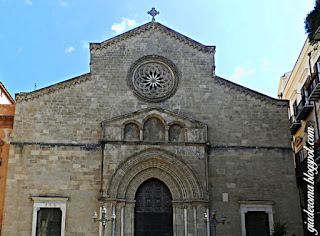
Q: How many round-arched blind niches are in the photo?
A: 3